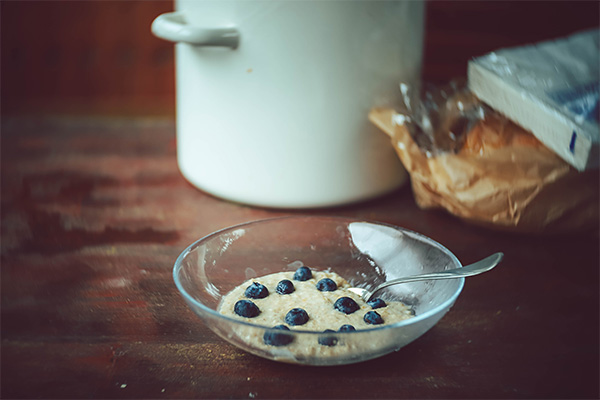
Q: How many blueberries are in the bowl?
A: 12